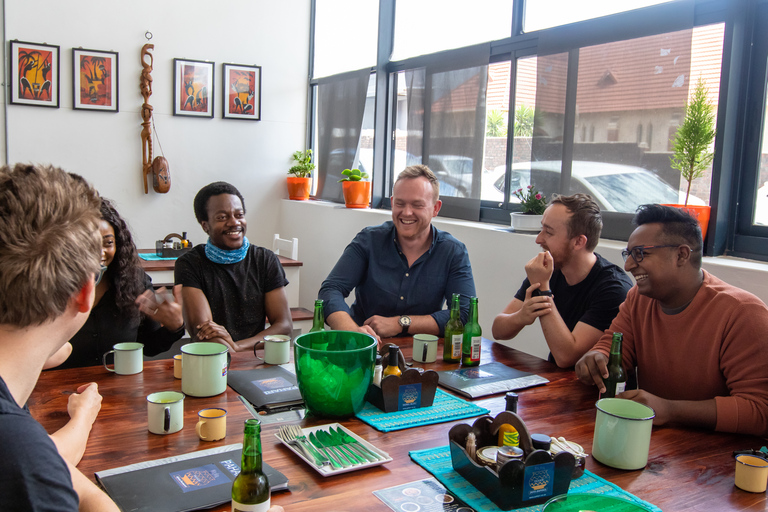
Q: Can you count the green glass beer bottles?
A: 5